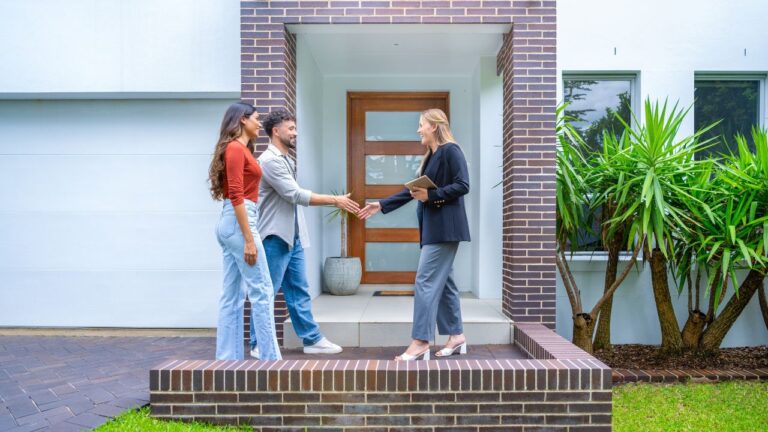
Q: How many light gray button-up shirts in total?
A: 1